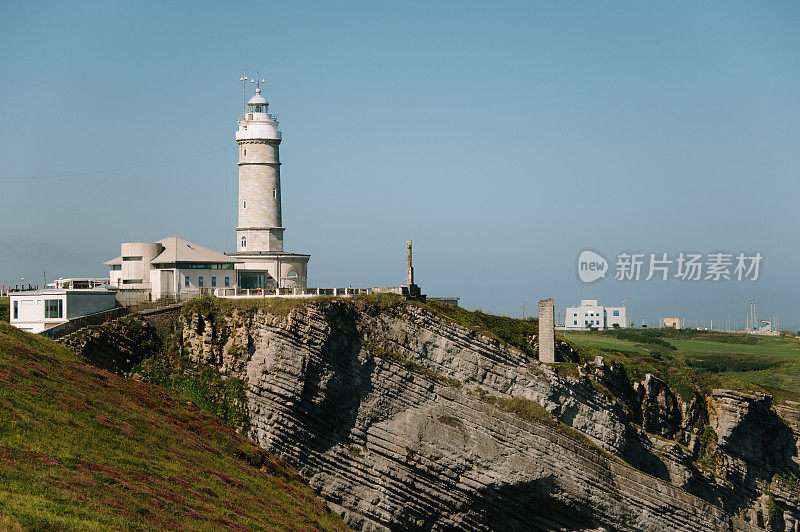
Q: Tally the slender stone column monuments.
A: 2